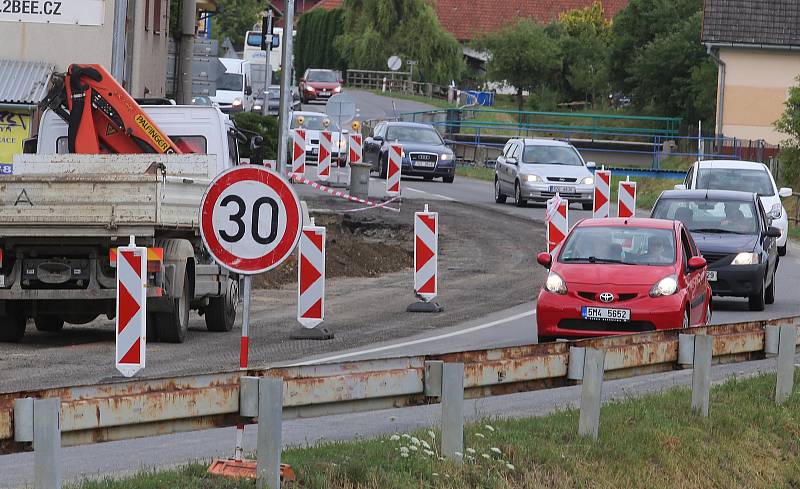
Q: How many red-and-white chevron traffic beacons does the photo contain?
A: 10